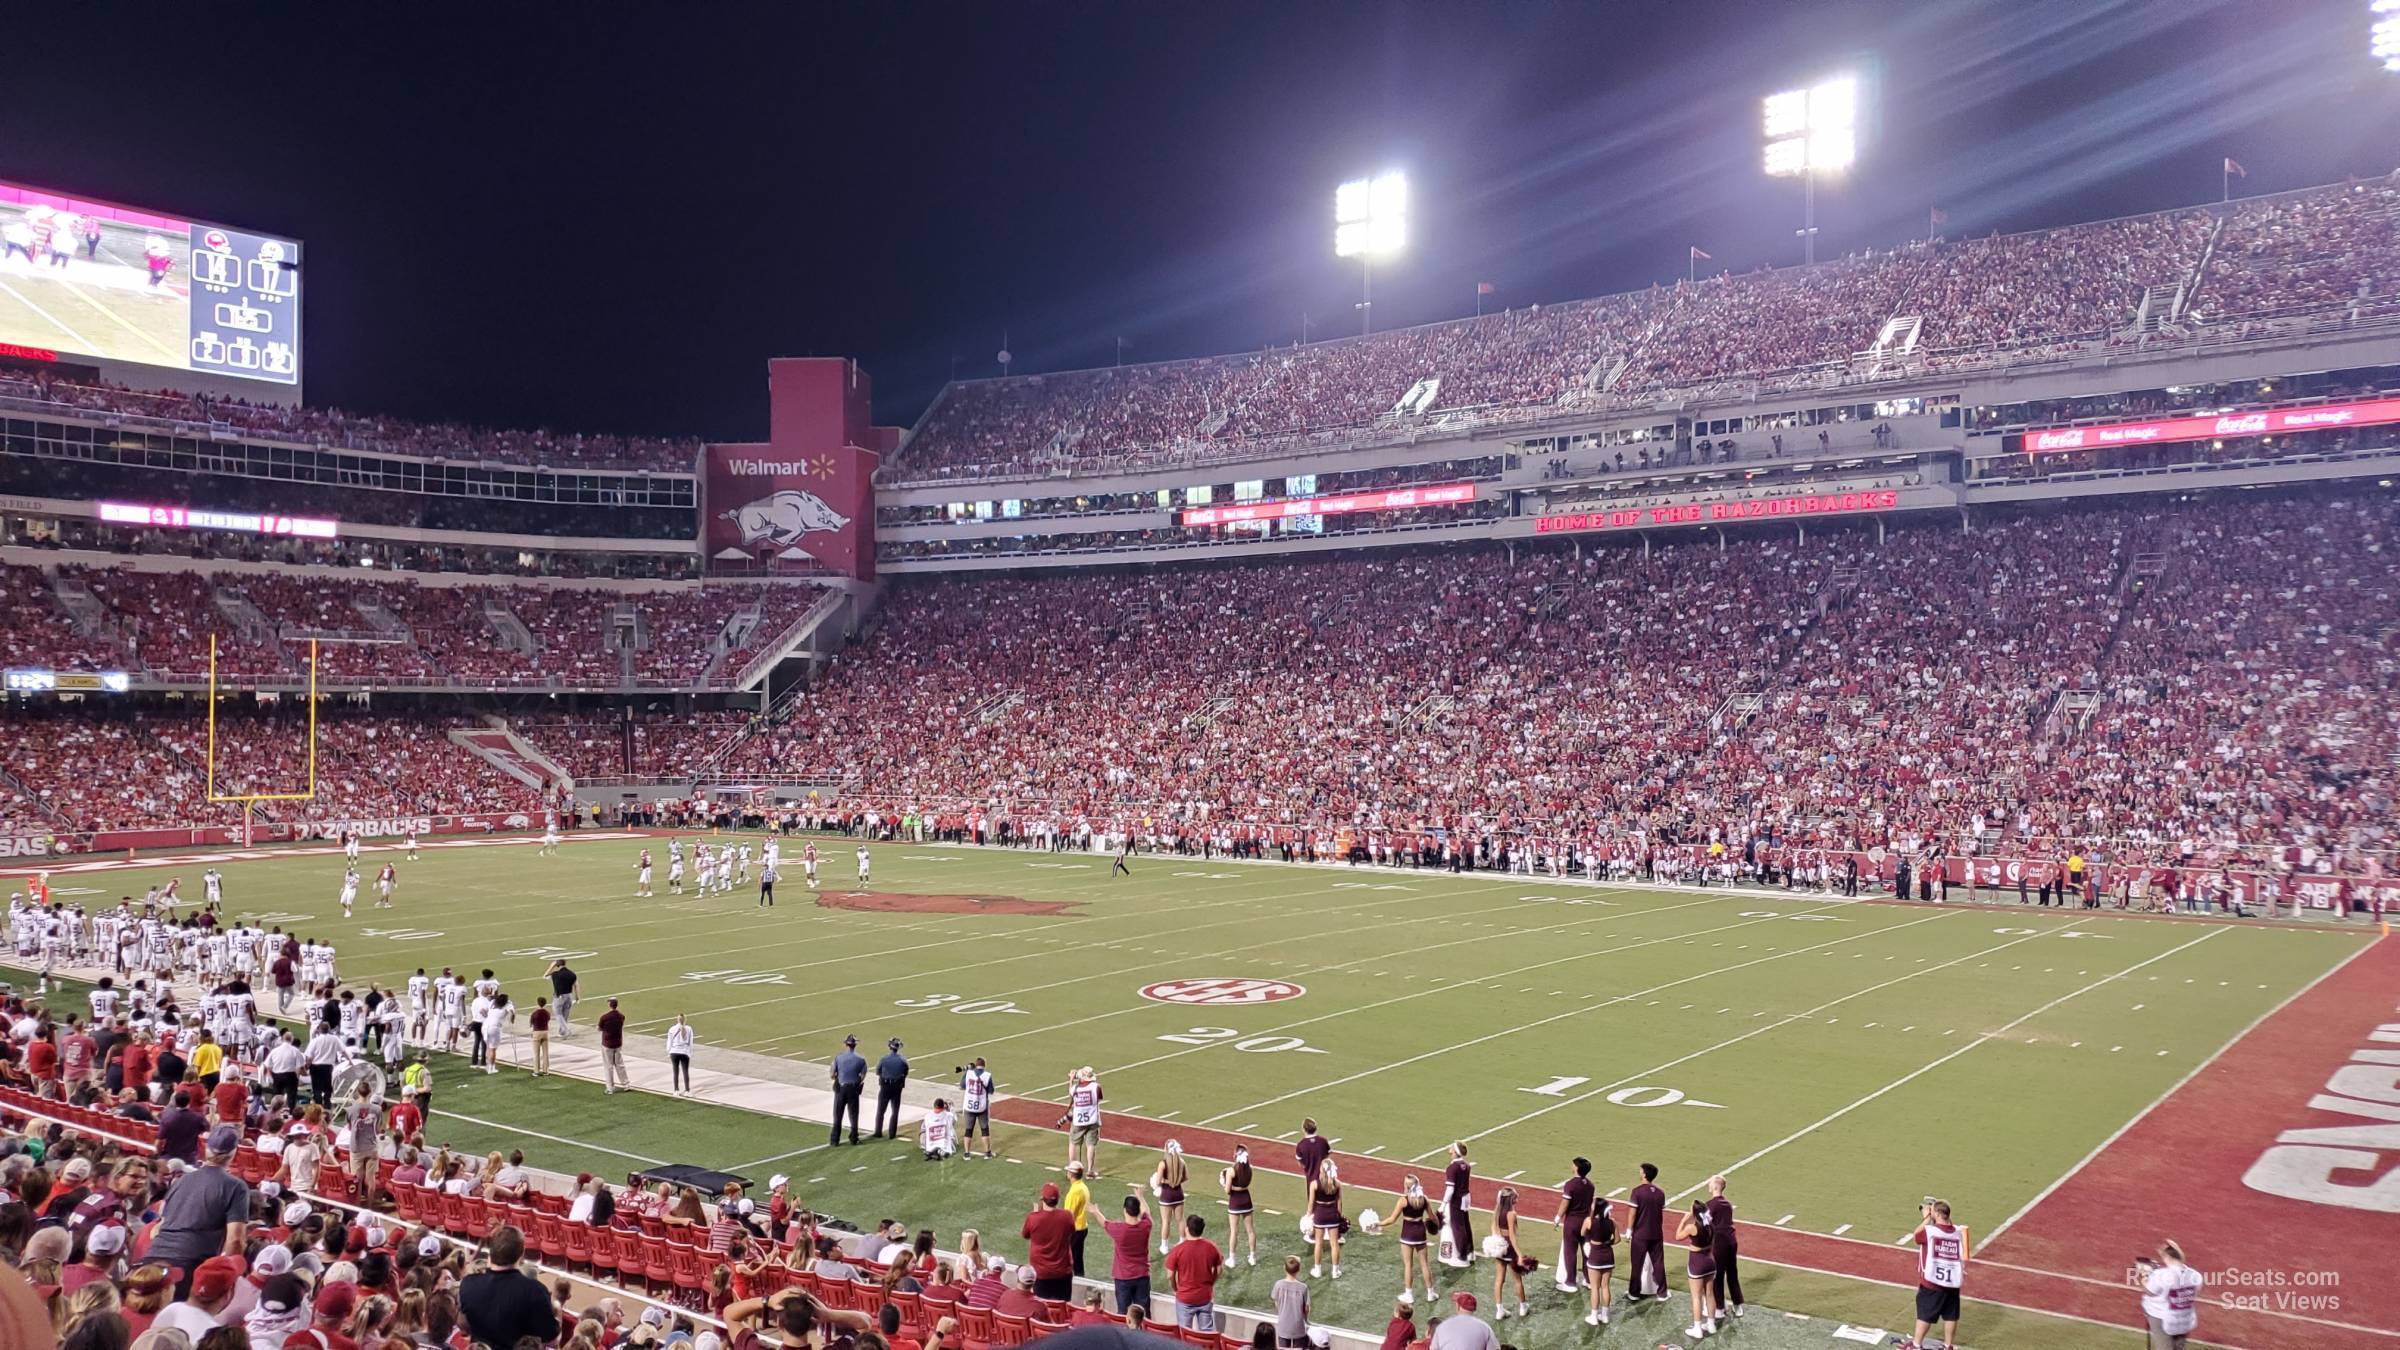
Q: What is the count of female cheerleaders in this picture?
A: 7